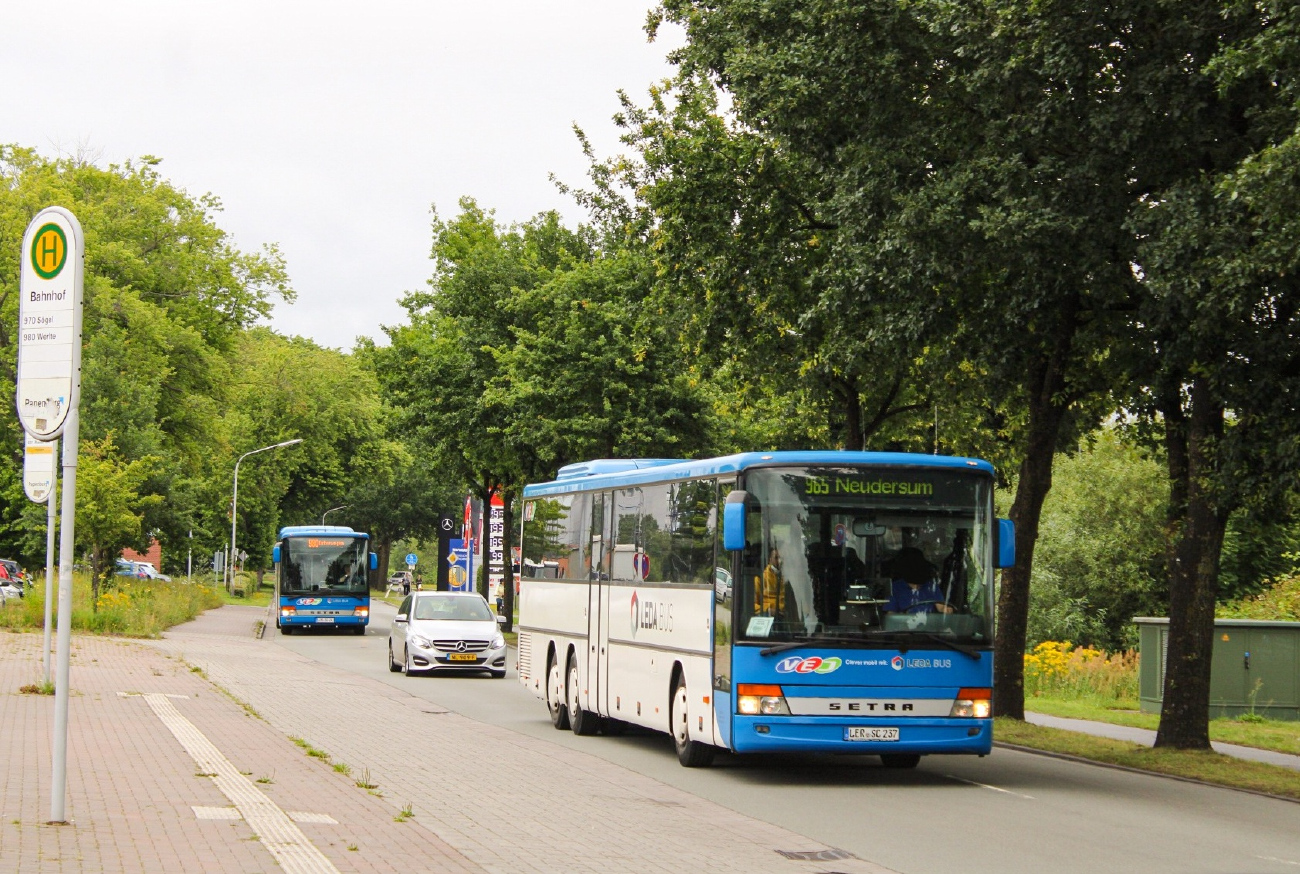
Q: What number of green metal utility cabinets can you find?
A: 1